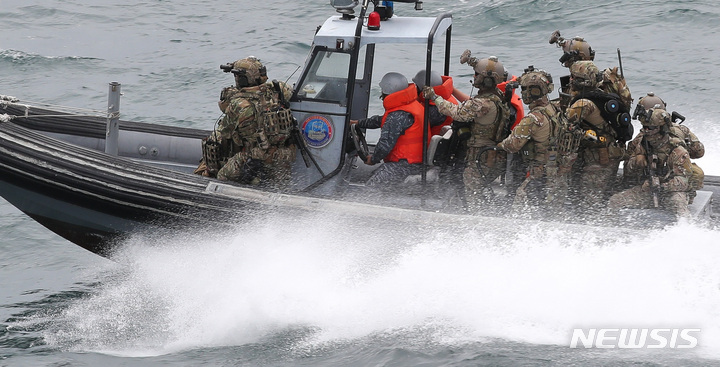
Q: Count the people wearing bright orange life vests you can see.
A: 3